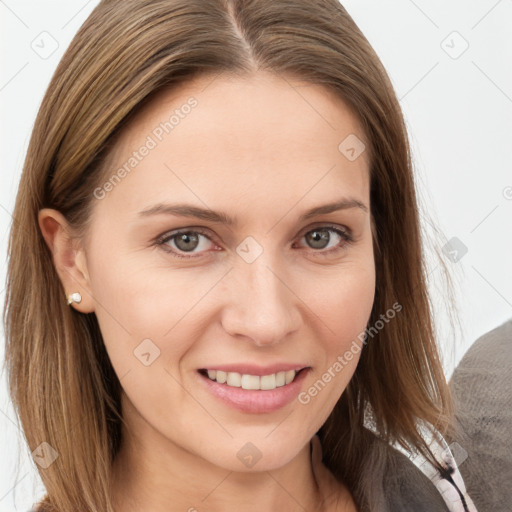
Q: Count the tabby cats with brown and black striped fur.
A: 0